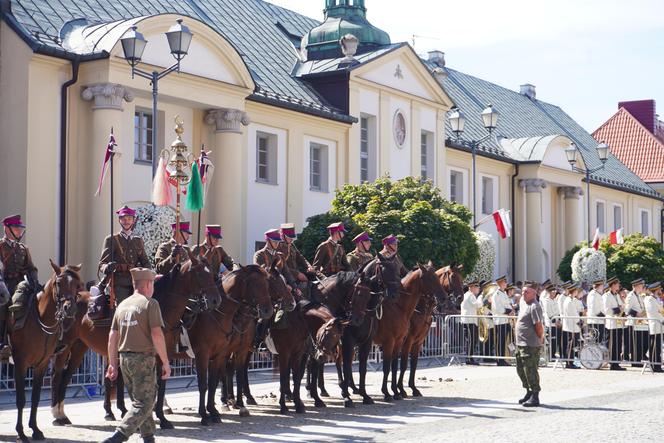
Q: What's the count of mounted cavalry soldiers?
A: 9